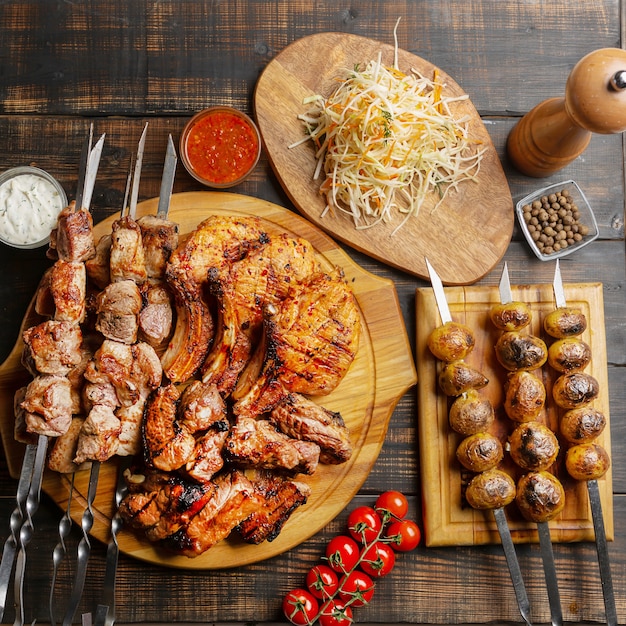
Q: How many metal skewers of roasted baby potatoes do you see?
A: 3